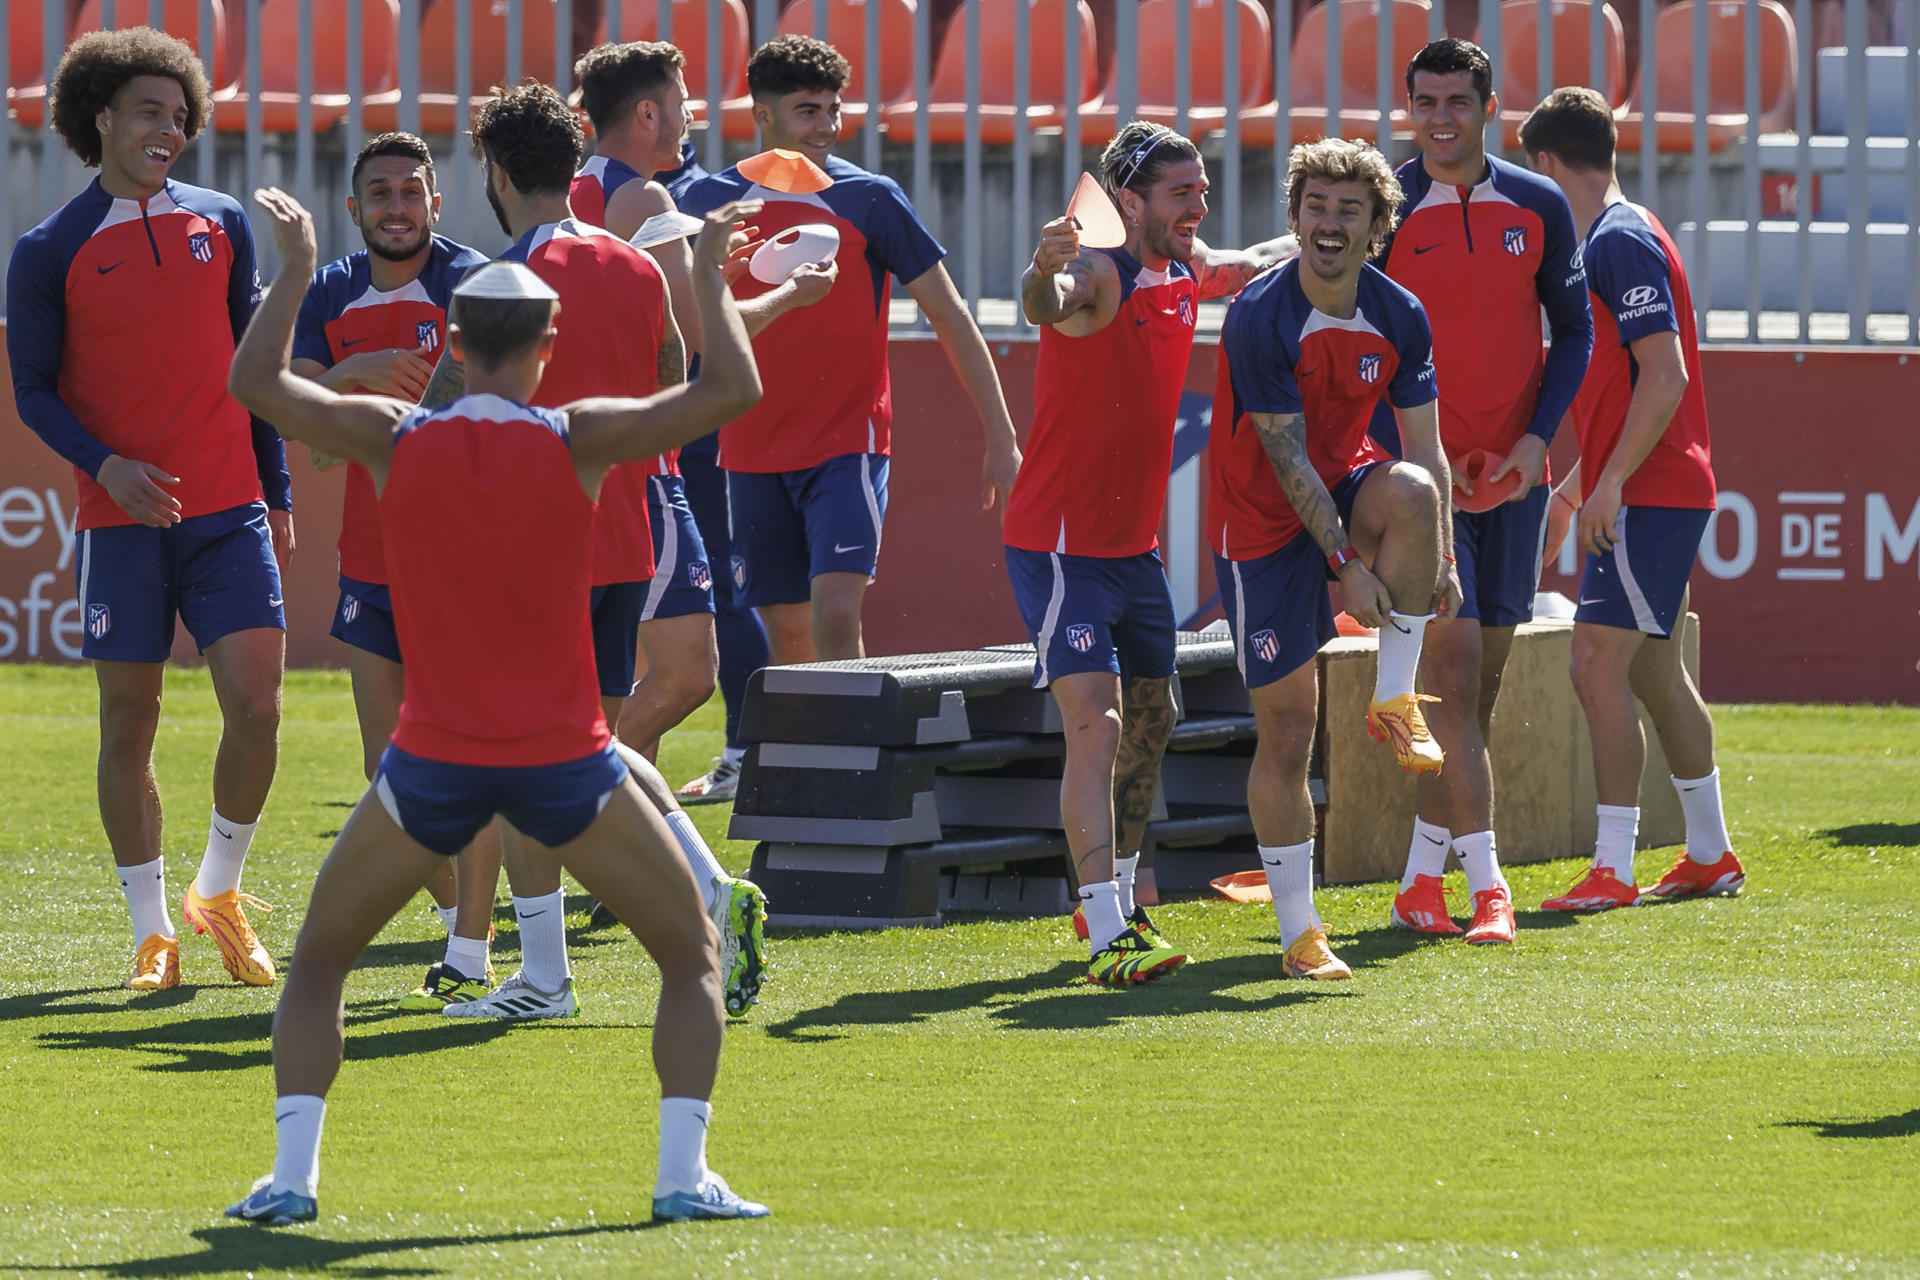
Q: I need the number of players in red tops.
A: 10